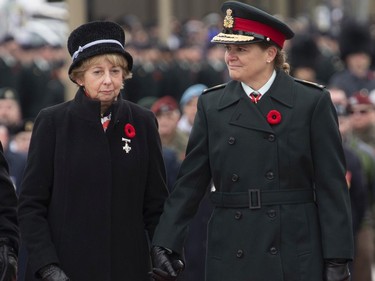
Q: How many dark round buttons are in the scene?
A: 8